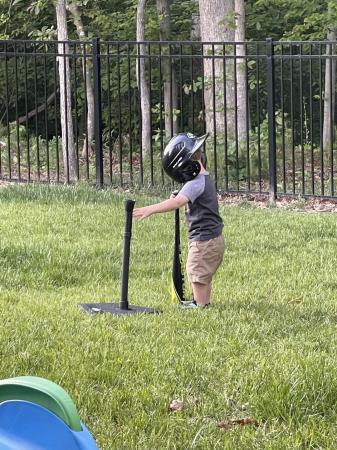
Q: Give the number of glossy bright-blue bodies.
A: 1